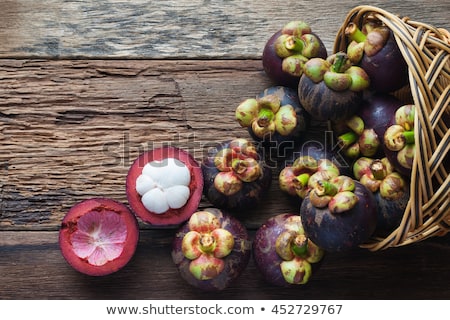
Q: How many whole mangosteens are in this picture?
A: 12